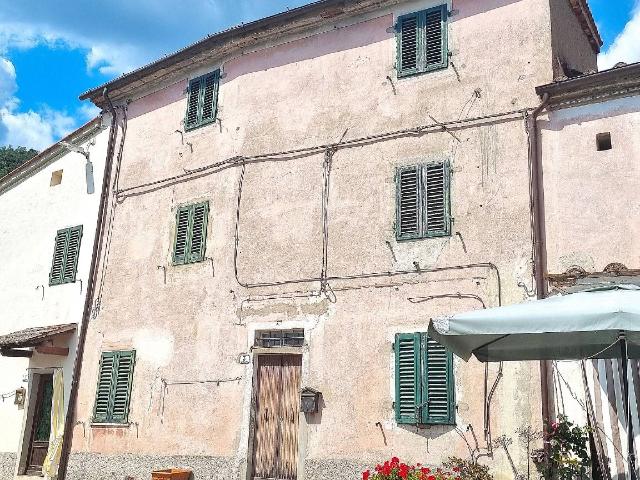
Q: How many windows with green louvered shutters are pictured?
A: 7